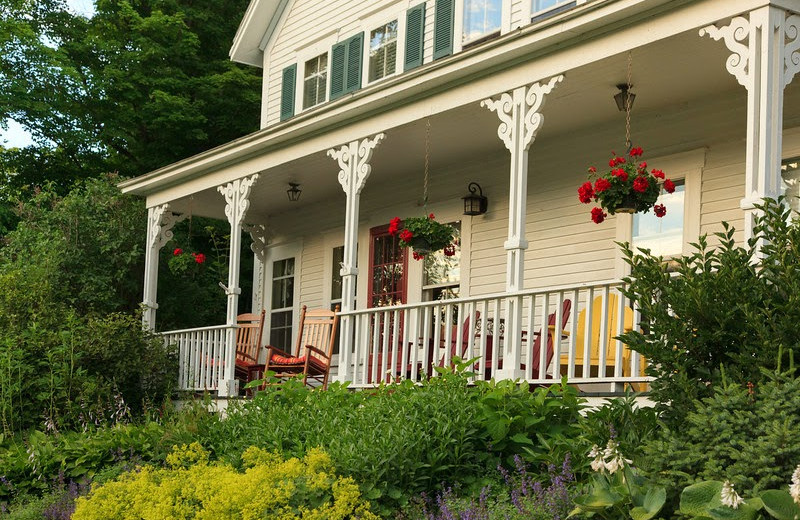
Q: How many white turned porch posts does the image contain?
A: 5